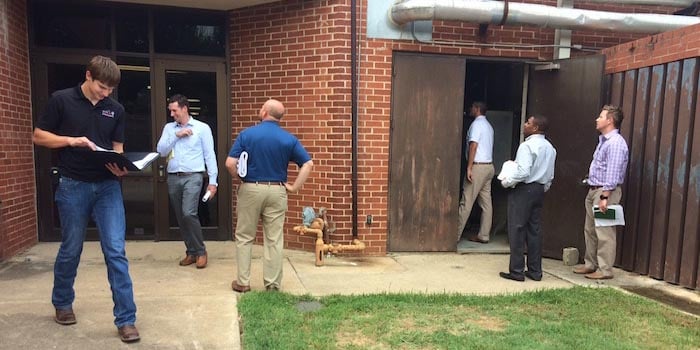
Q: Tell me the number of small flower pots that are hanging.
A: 0